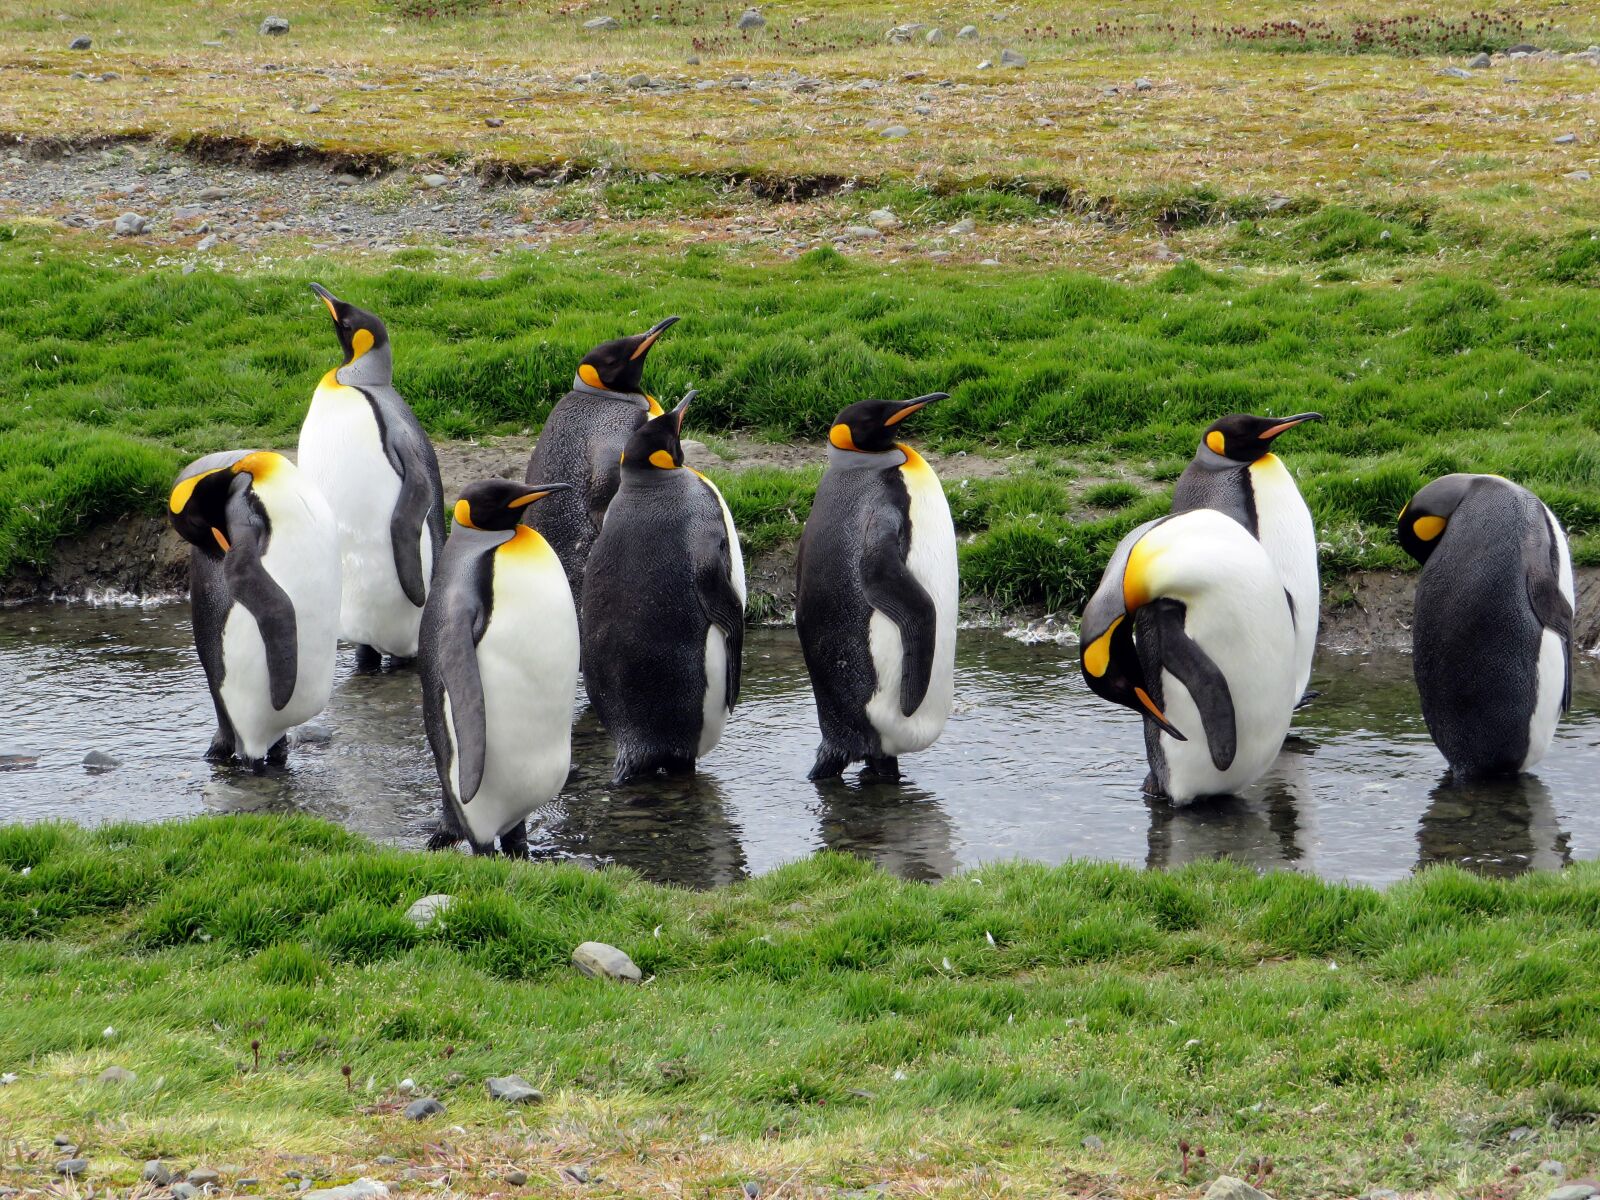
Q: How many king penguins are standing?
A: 9